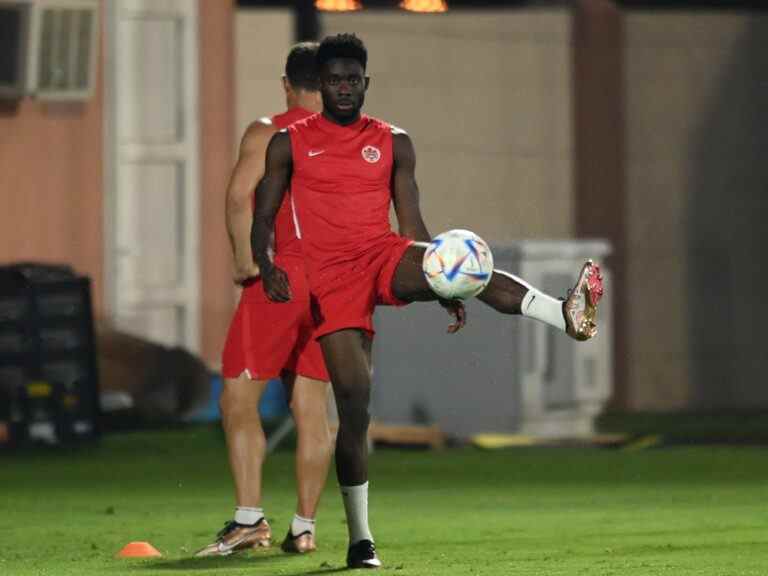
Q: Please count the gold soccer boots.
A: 3